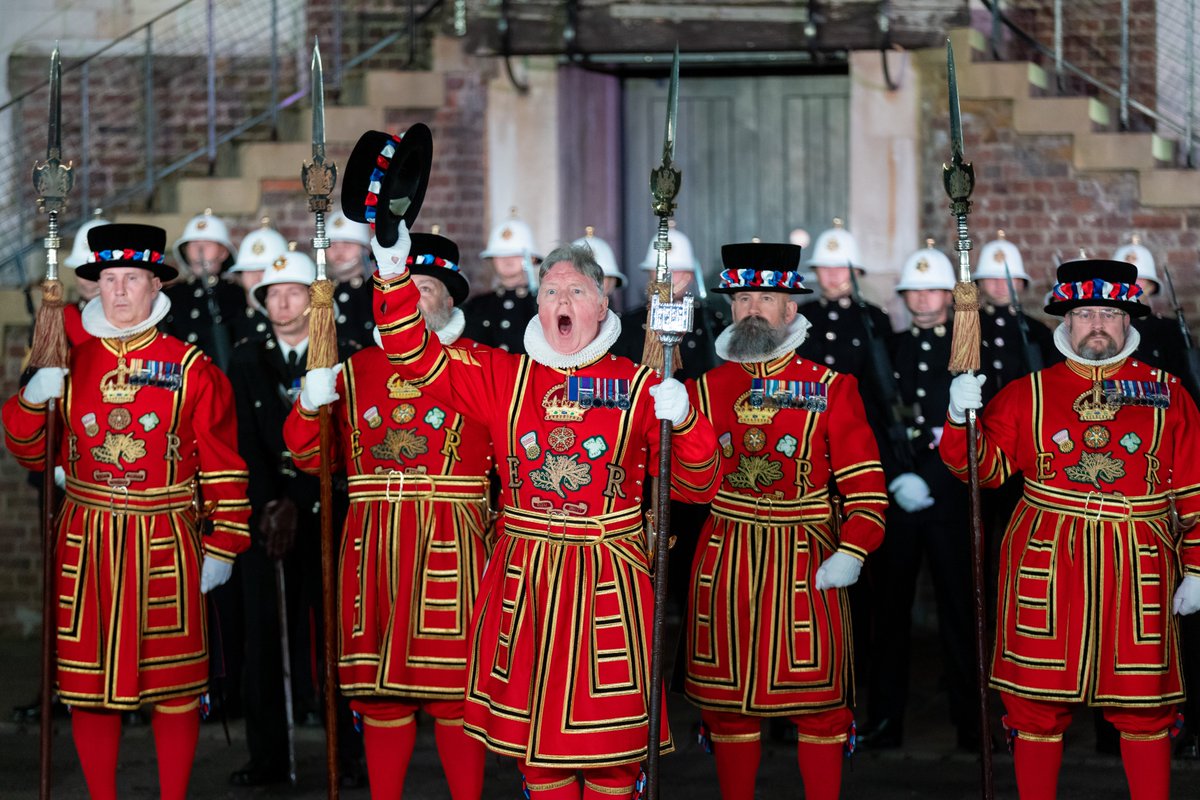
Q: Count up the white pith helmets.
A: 12